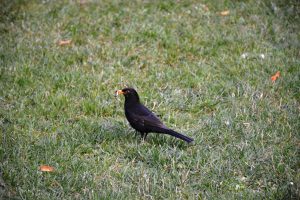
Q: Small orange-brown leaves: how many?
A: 4